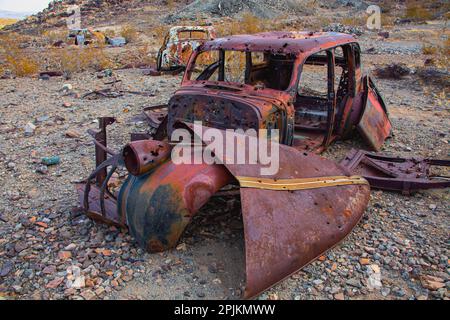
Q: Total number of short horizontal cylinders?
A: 1